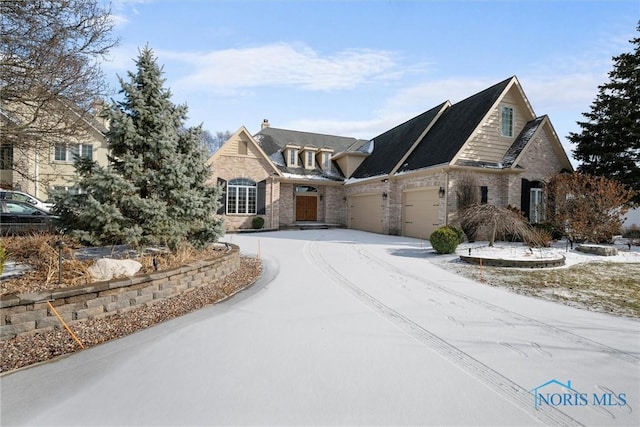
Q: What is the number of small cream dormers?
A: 3